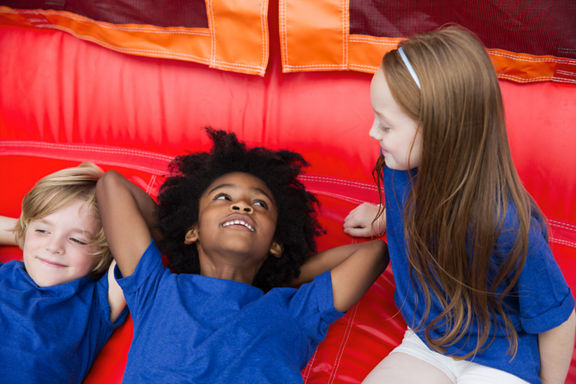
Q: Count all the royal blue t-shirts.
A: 3